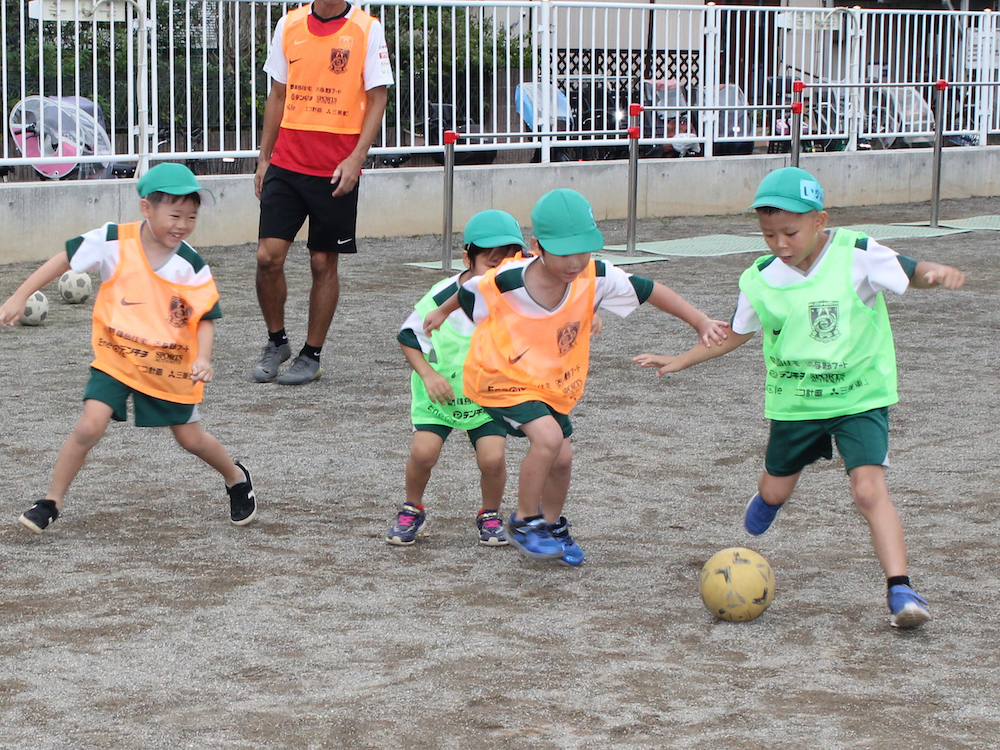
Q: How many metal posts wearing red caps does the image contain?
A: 4